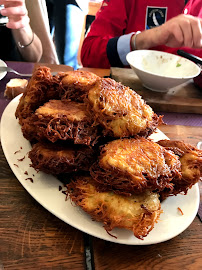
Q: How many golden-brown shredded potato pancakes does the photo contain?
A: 8